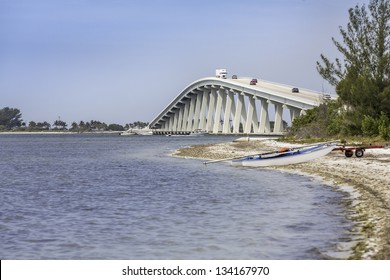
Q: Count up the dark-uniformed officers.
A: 0